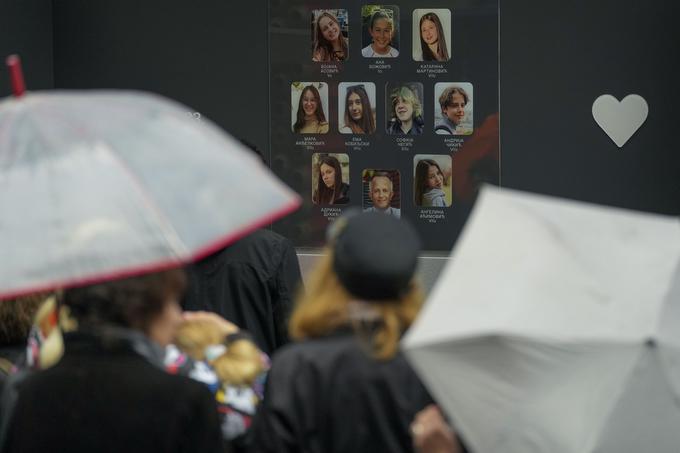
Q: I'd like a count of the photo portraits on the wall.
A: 10